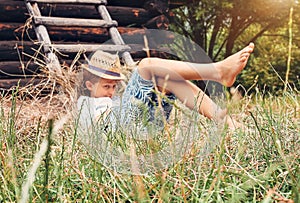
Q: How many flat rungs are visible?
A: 3